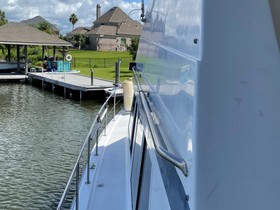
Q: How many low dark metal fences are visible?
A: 1